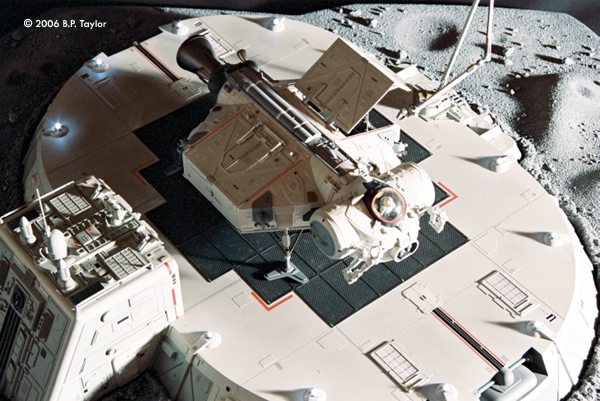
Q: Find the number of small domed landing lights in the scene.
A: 10